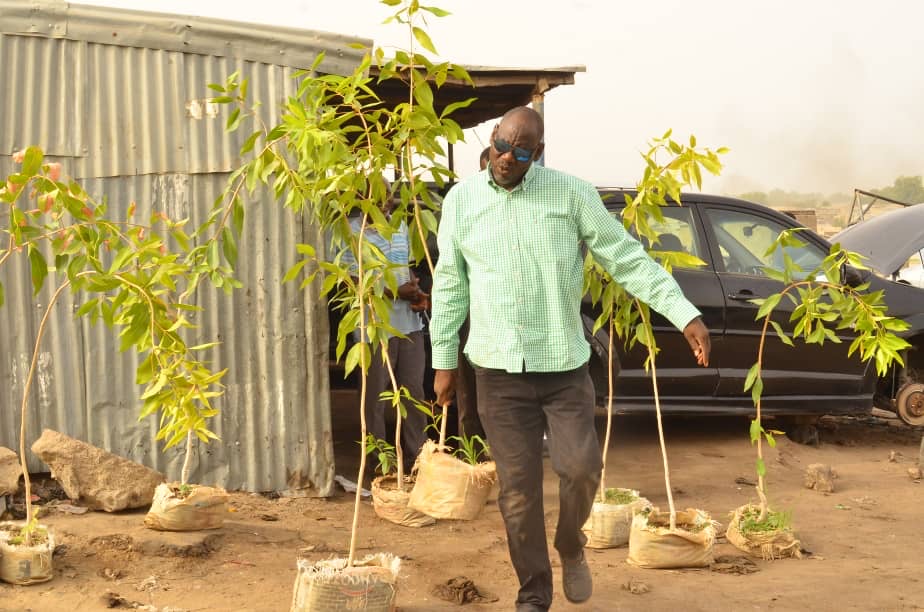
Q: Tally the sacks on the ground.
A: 7